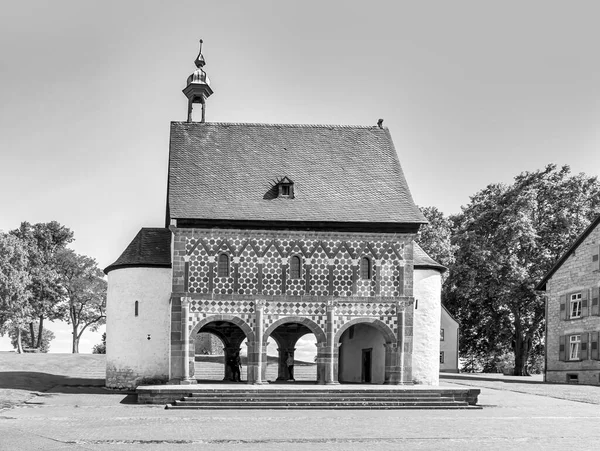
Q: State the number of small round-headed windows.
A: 3